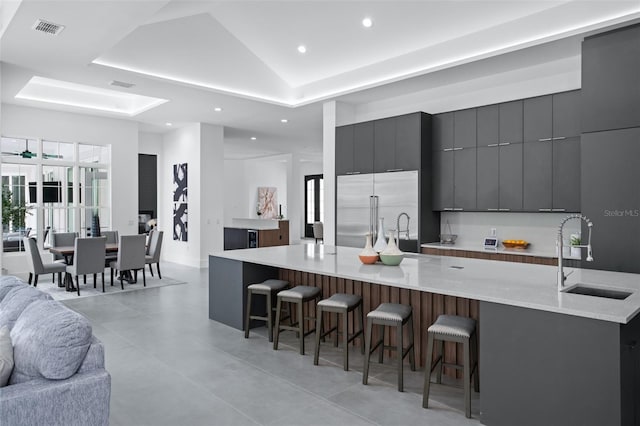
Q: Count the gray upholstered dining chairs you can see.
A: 6